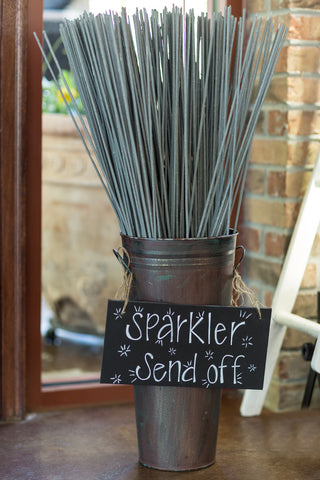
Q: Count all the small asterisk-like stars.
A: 7